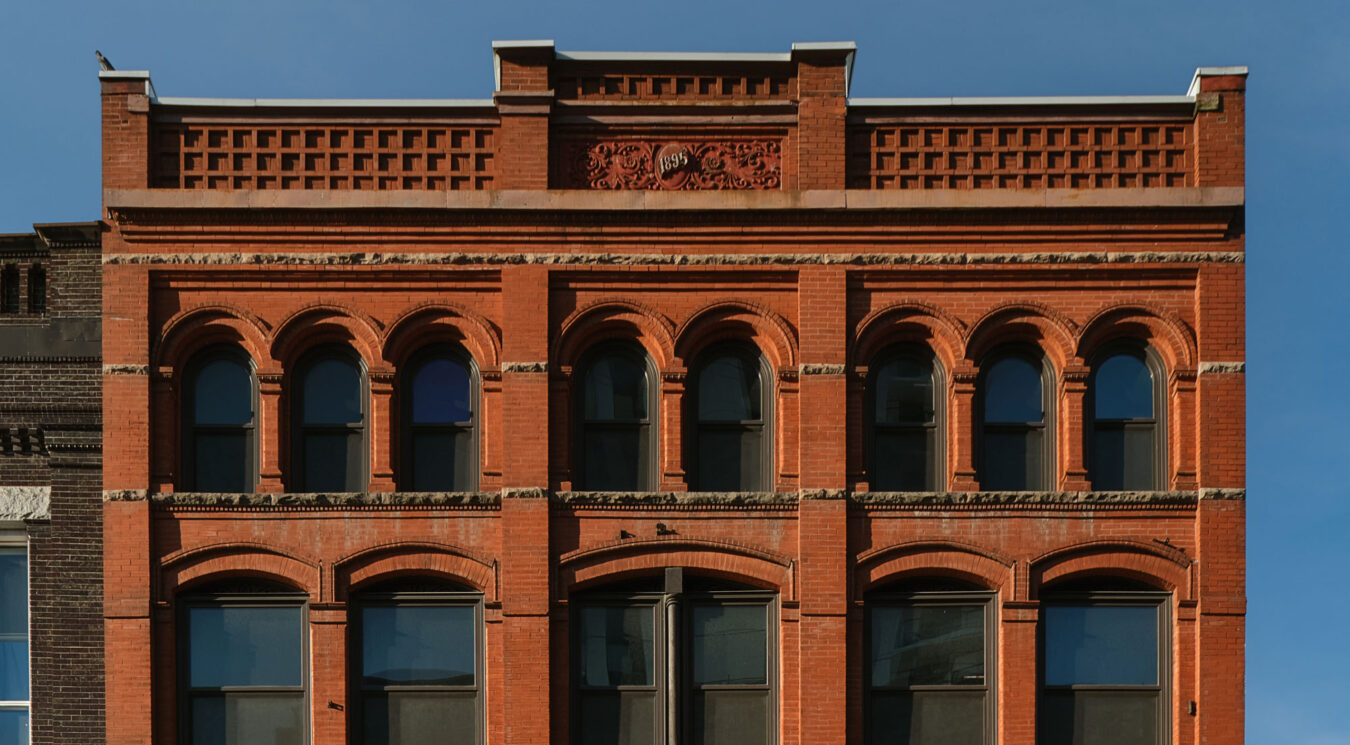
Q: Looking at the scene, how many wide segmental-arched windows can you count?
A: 5